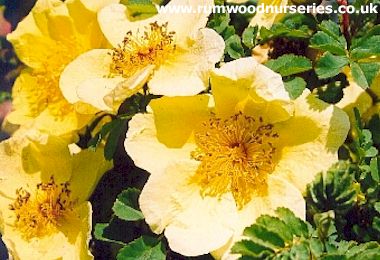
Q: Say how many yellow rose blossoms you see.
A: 4